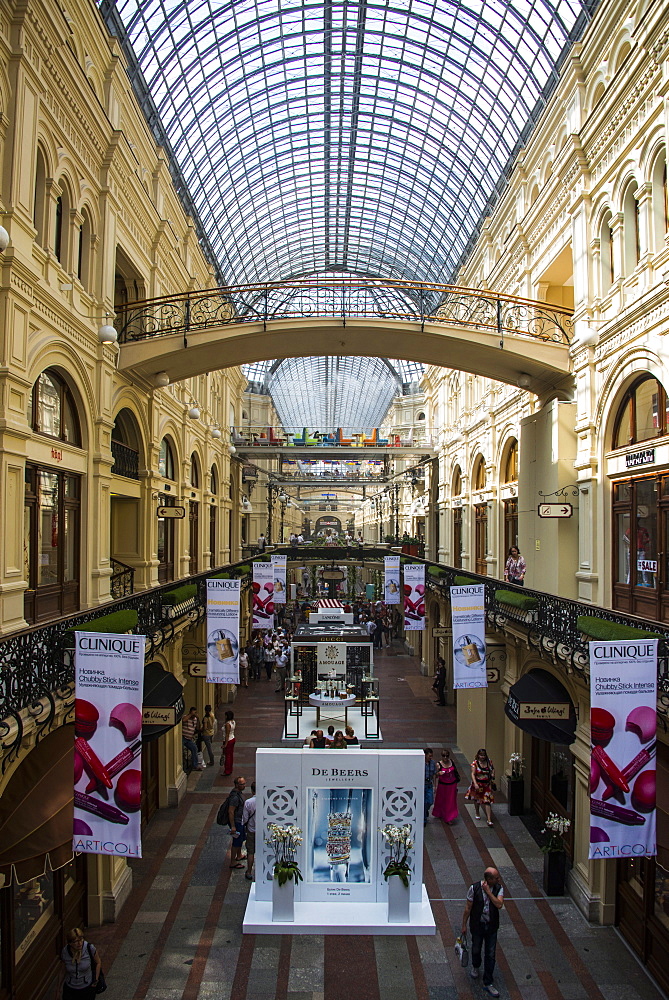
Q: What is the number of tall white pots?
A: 2